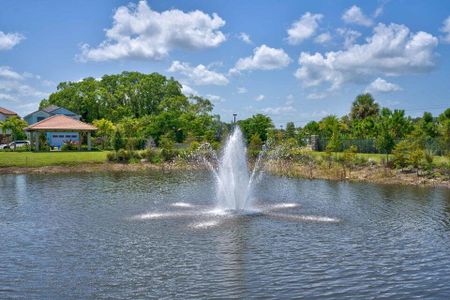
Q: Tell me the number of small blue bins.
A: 2